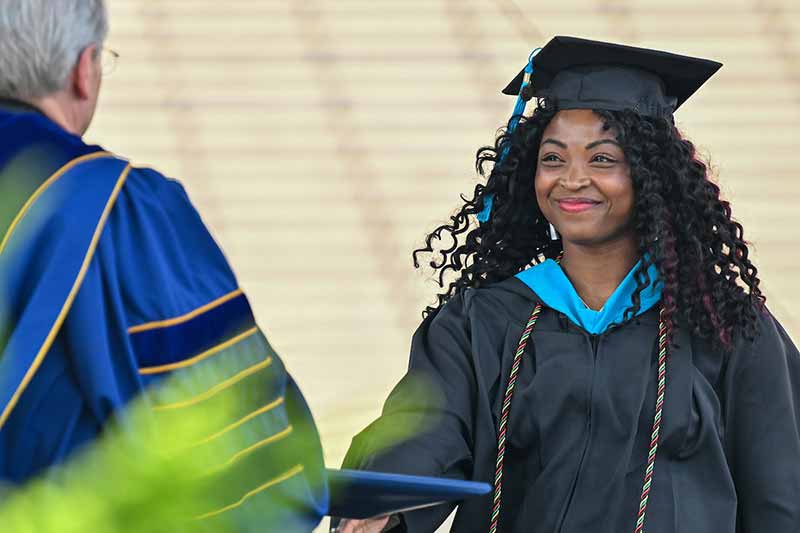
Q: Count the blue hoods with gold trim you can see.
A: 1